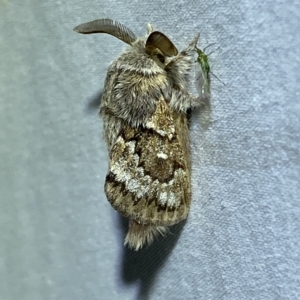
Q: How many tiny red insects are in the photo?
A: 0